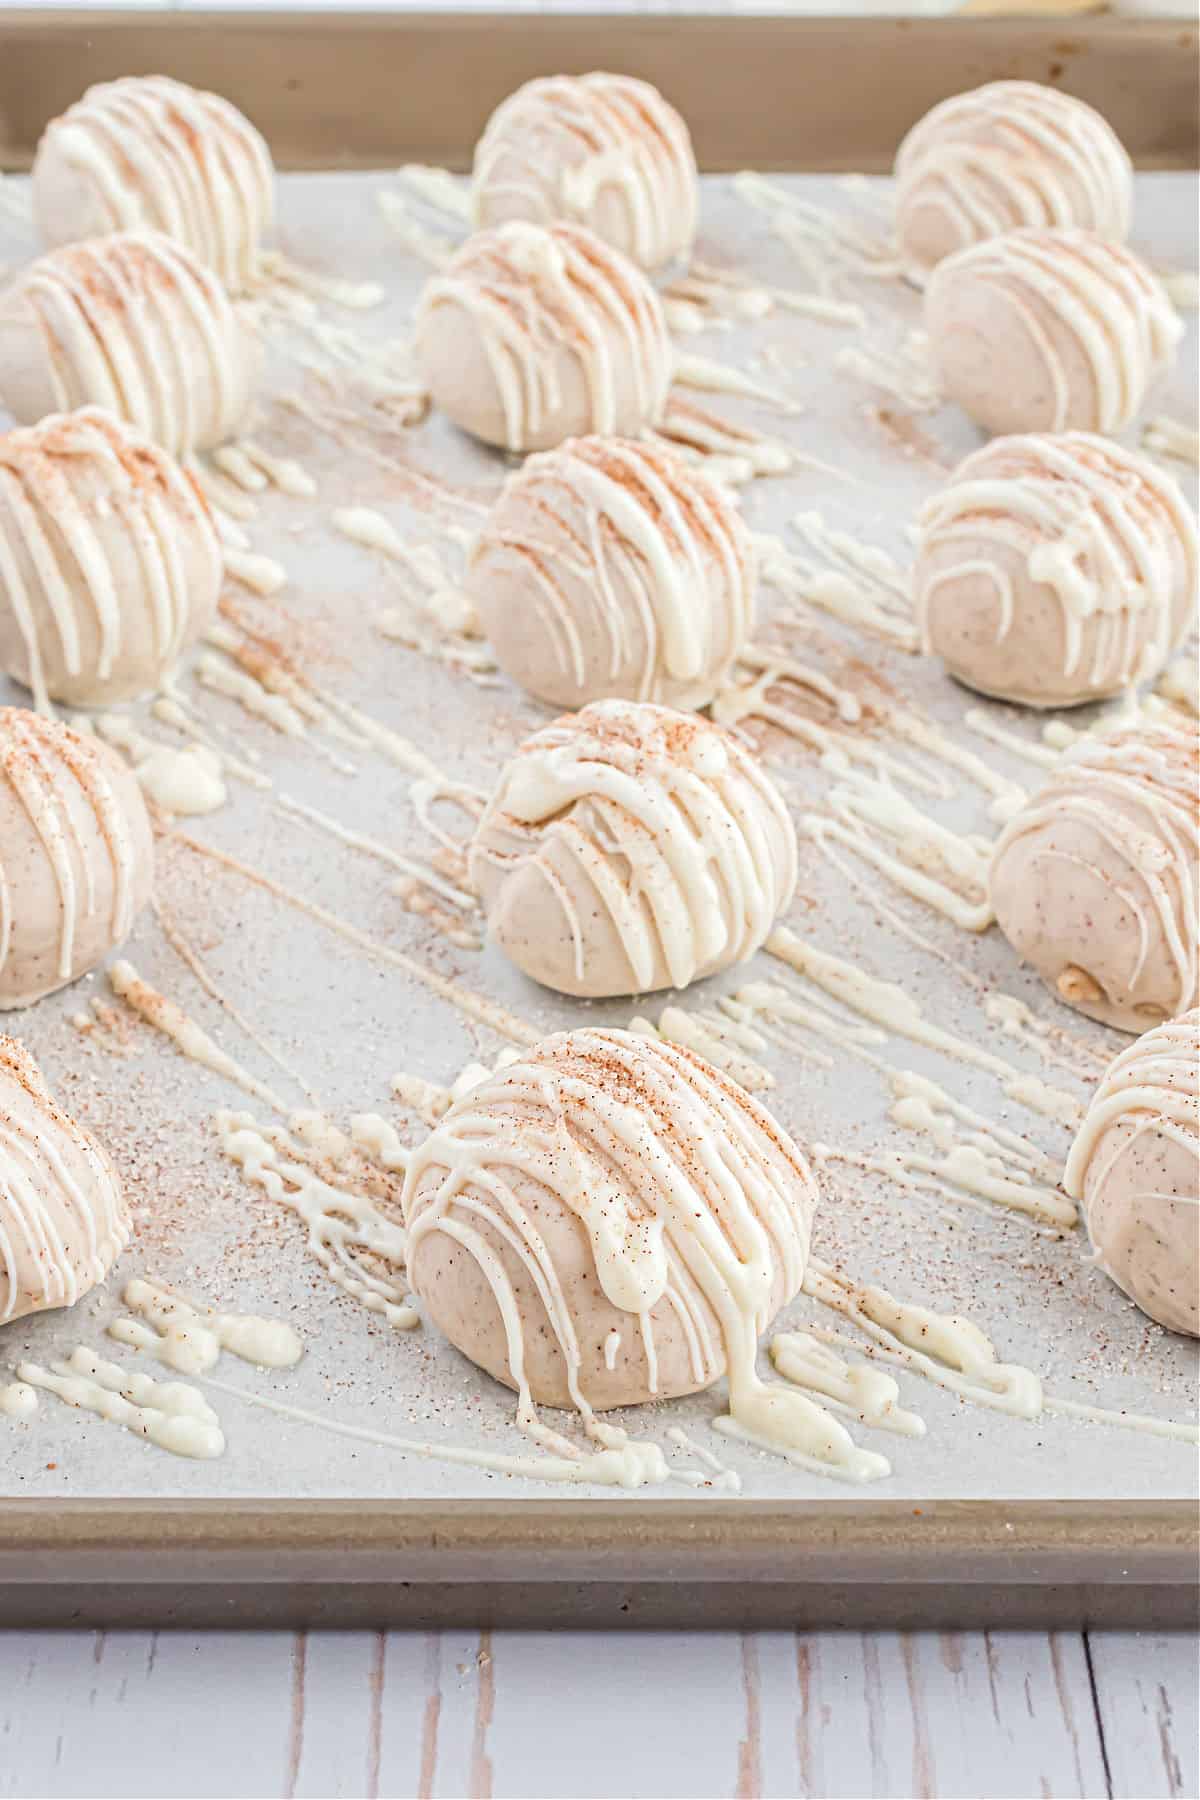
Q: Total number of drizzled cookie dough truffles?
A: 15